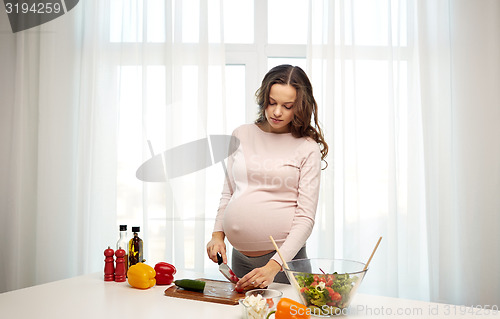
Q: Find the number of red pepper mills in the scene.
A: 2